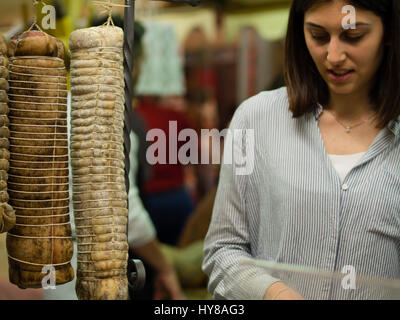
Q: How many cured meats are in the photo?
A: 3